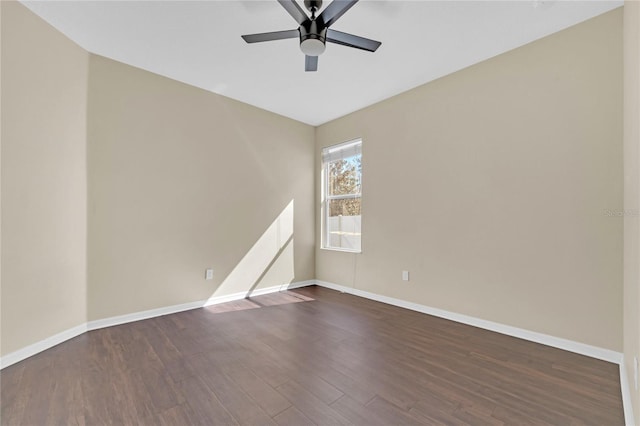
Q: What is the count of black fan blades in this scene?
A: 5